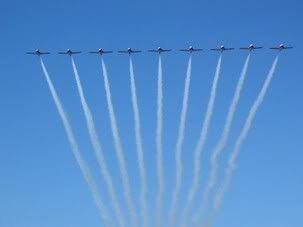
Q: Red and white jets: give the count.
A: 9